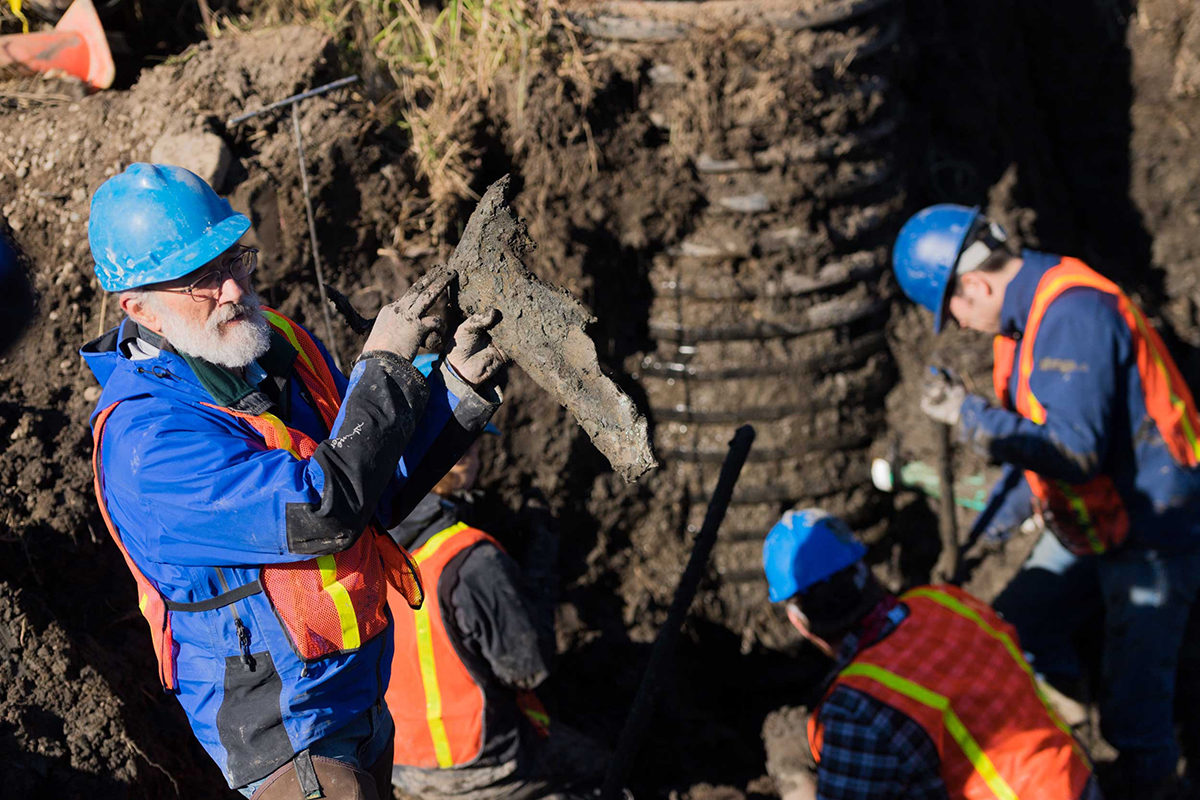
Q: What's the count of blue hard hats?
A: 4